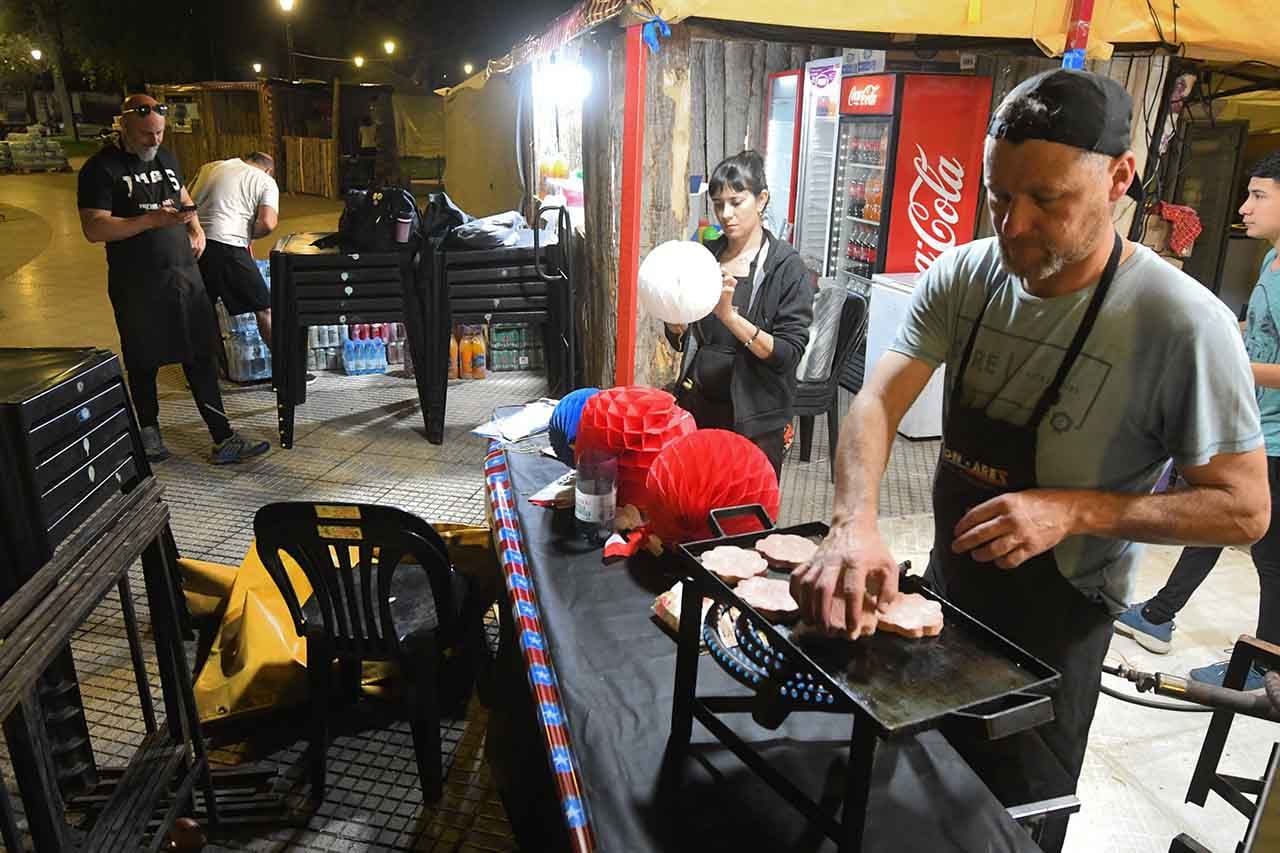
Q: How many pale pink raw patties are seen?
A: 5